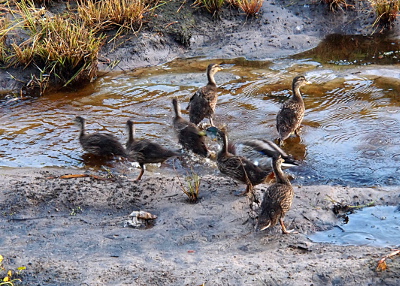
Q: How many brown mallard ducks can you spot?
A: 7